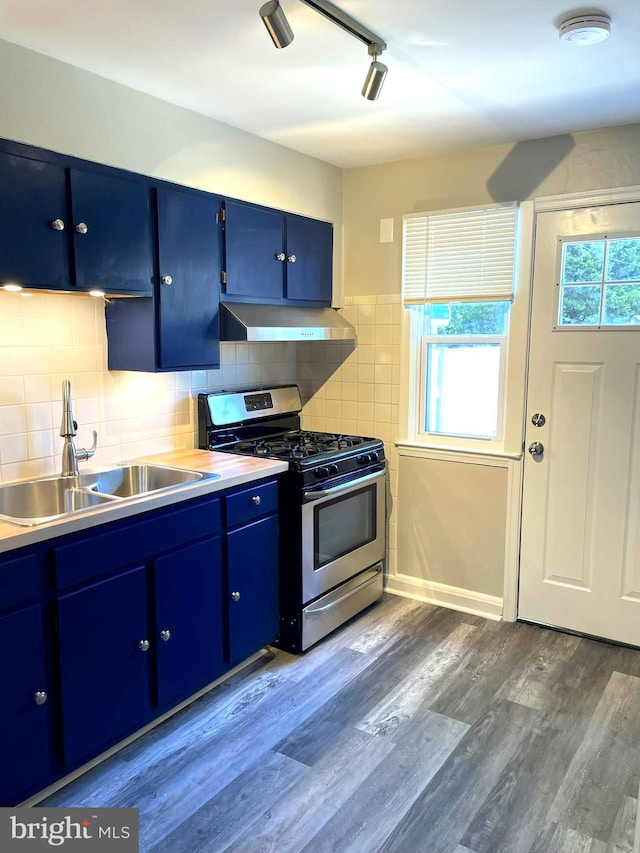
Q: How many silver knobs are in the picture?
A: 11